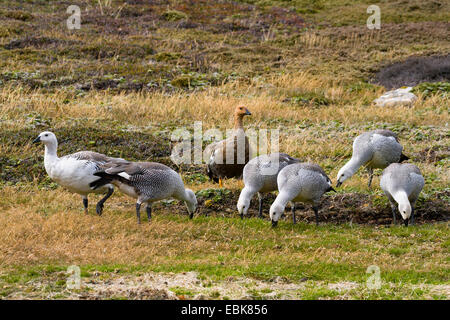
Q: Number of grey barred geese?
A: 5